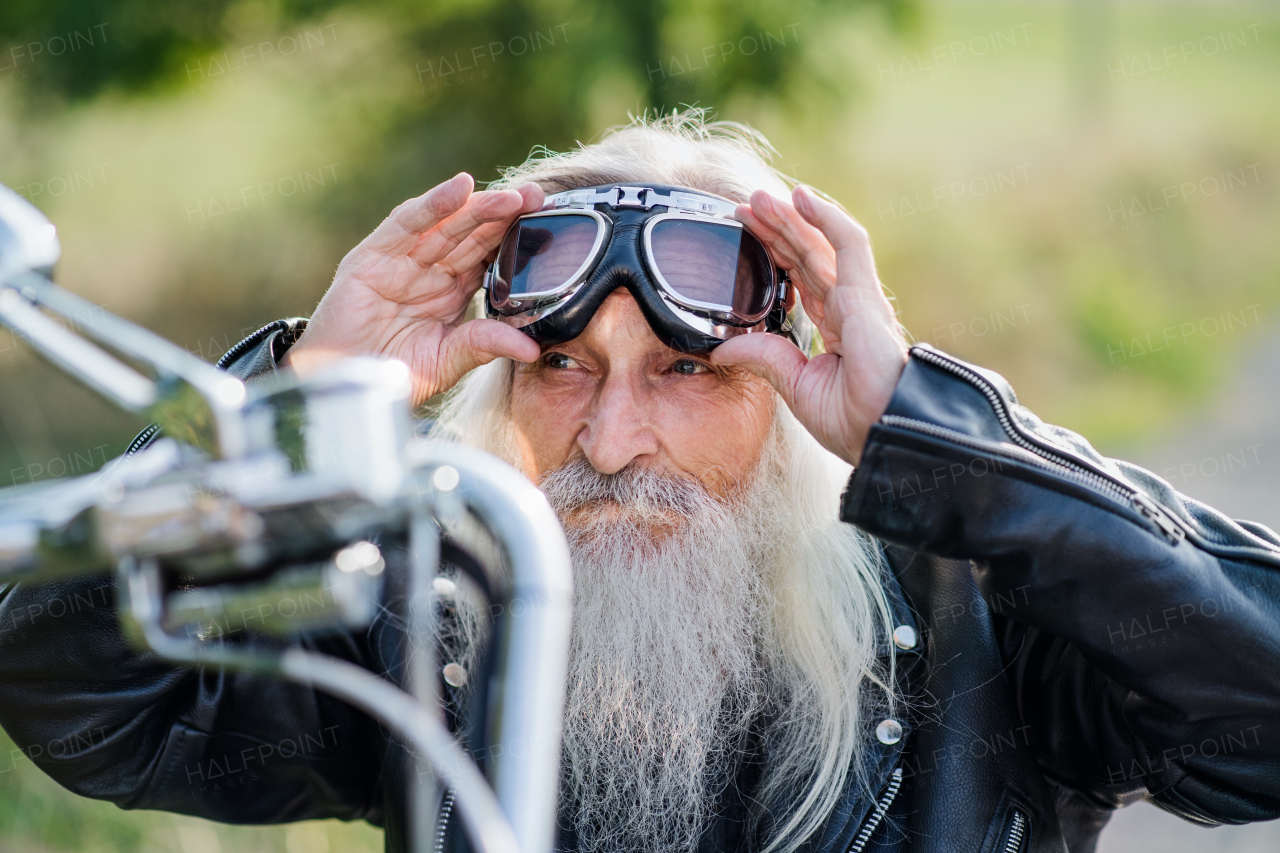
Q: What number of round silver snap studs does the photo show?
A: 4